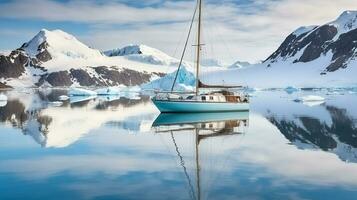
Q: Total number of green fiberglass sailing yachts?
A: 1